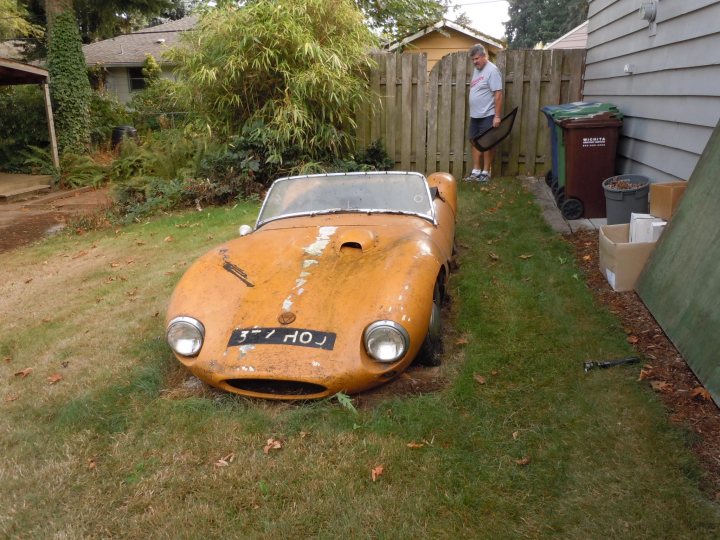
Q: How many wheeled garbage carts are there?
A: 3